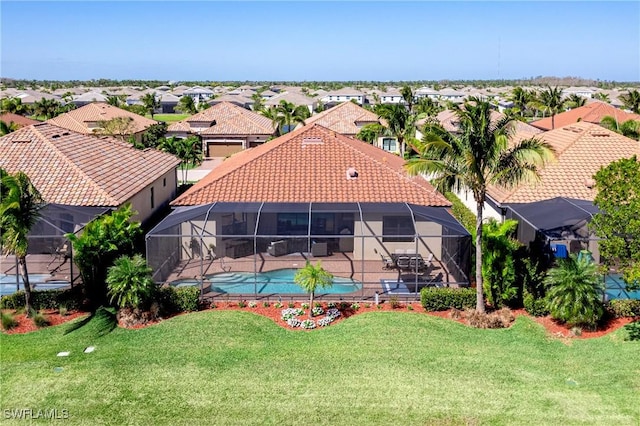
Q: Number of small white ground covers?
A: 2